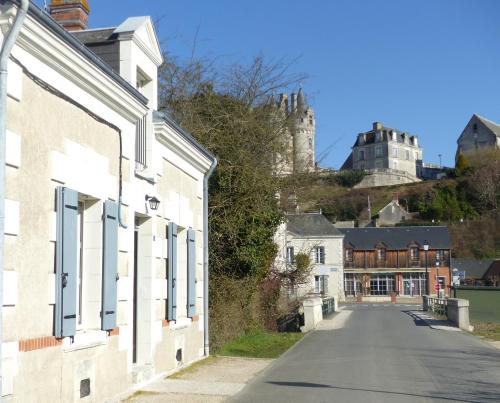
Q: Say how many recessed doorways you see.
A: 1